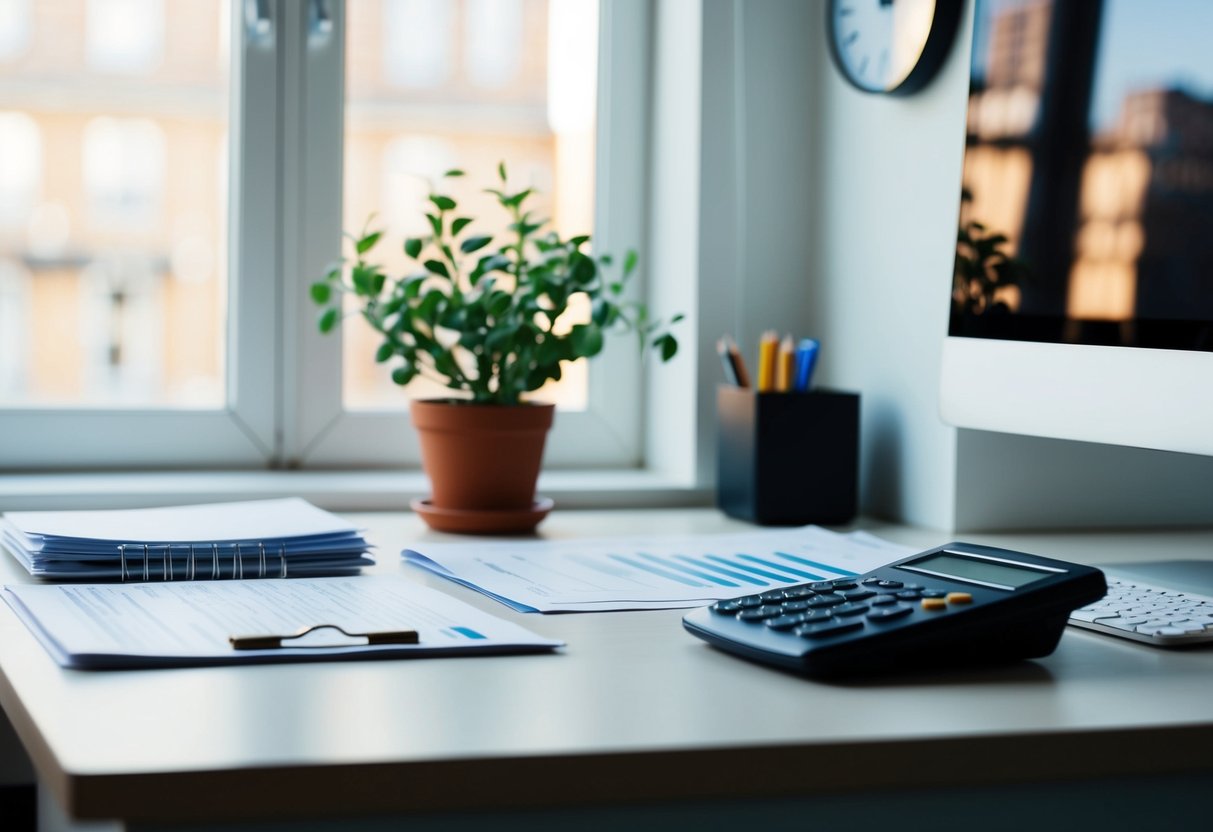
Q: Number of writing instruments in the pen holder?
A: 5